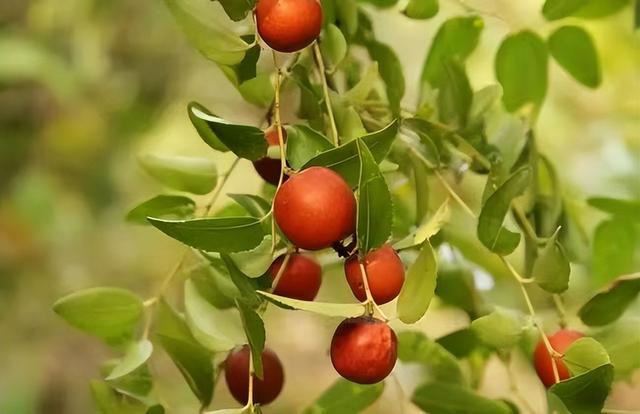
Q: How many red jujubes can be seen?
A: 8